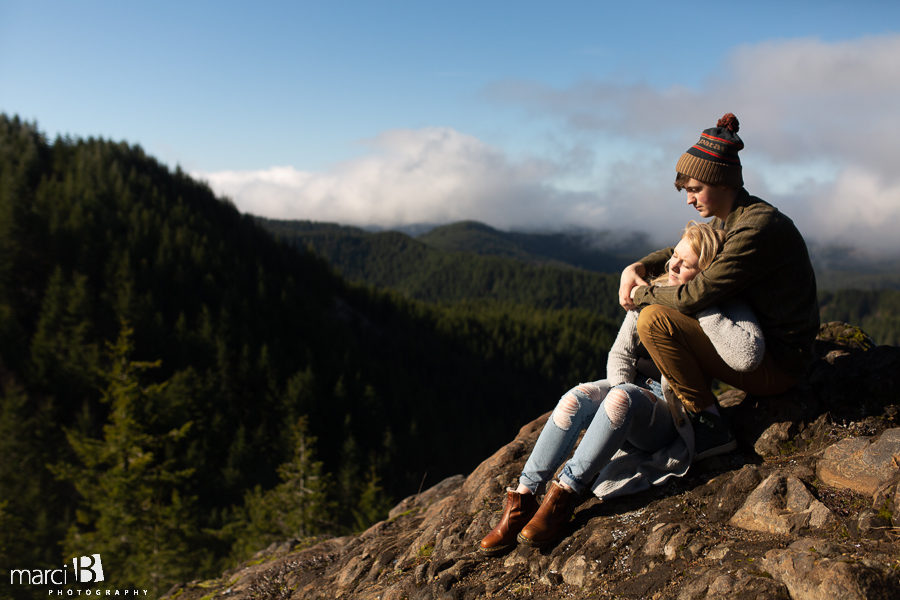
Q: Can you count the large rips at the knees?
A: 2